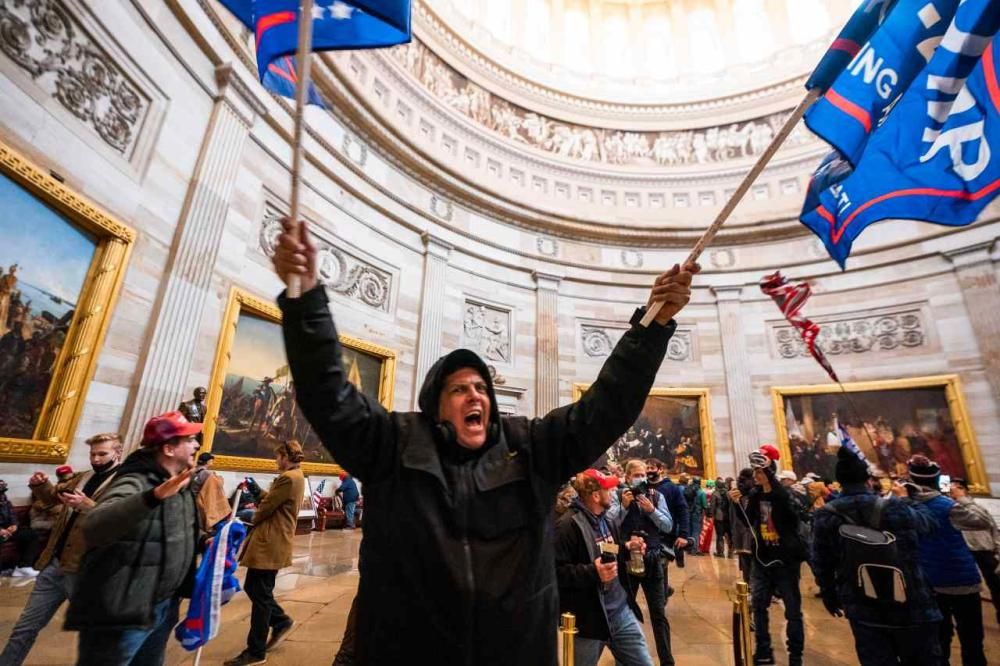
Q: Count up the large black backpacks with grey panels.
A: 1